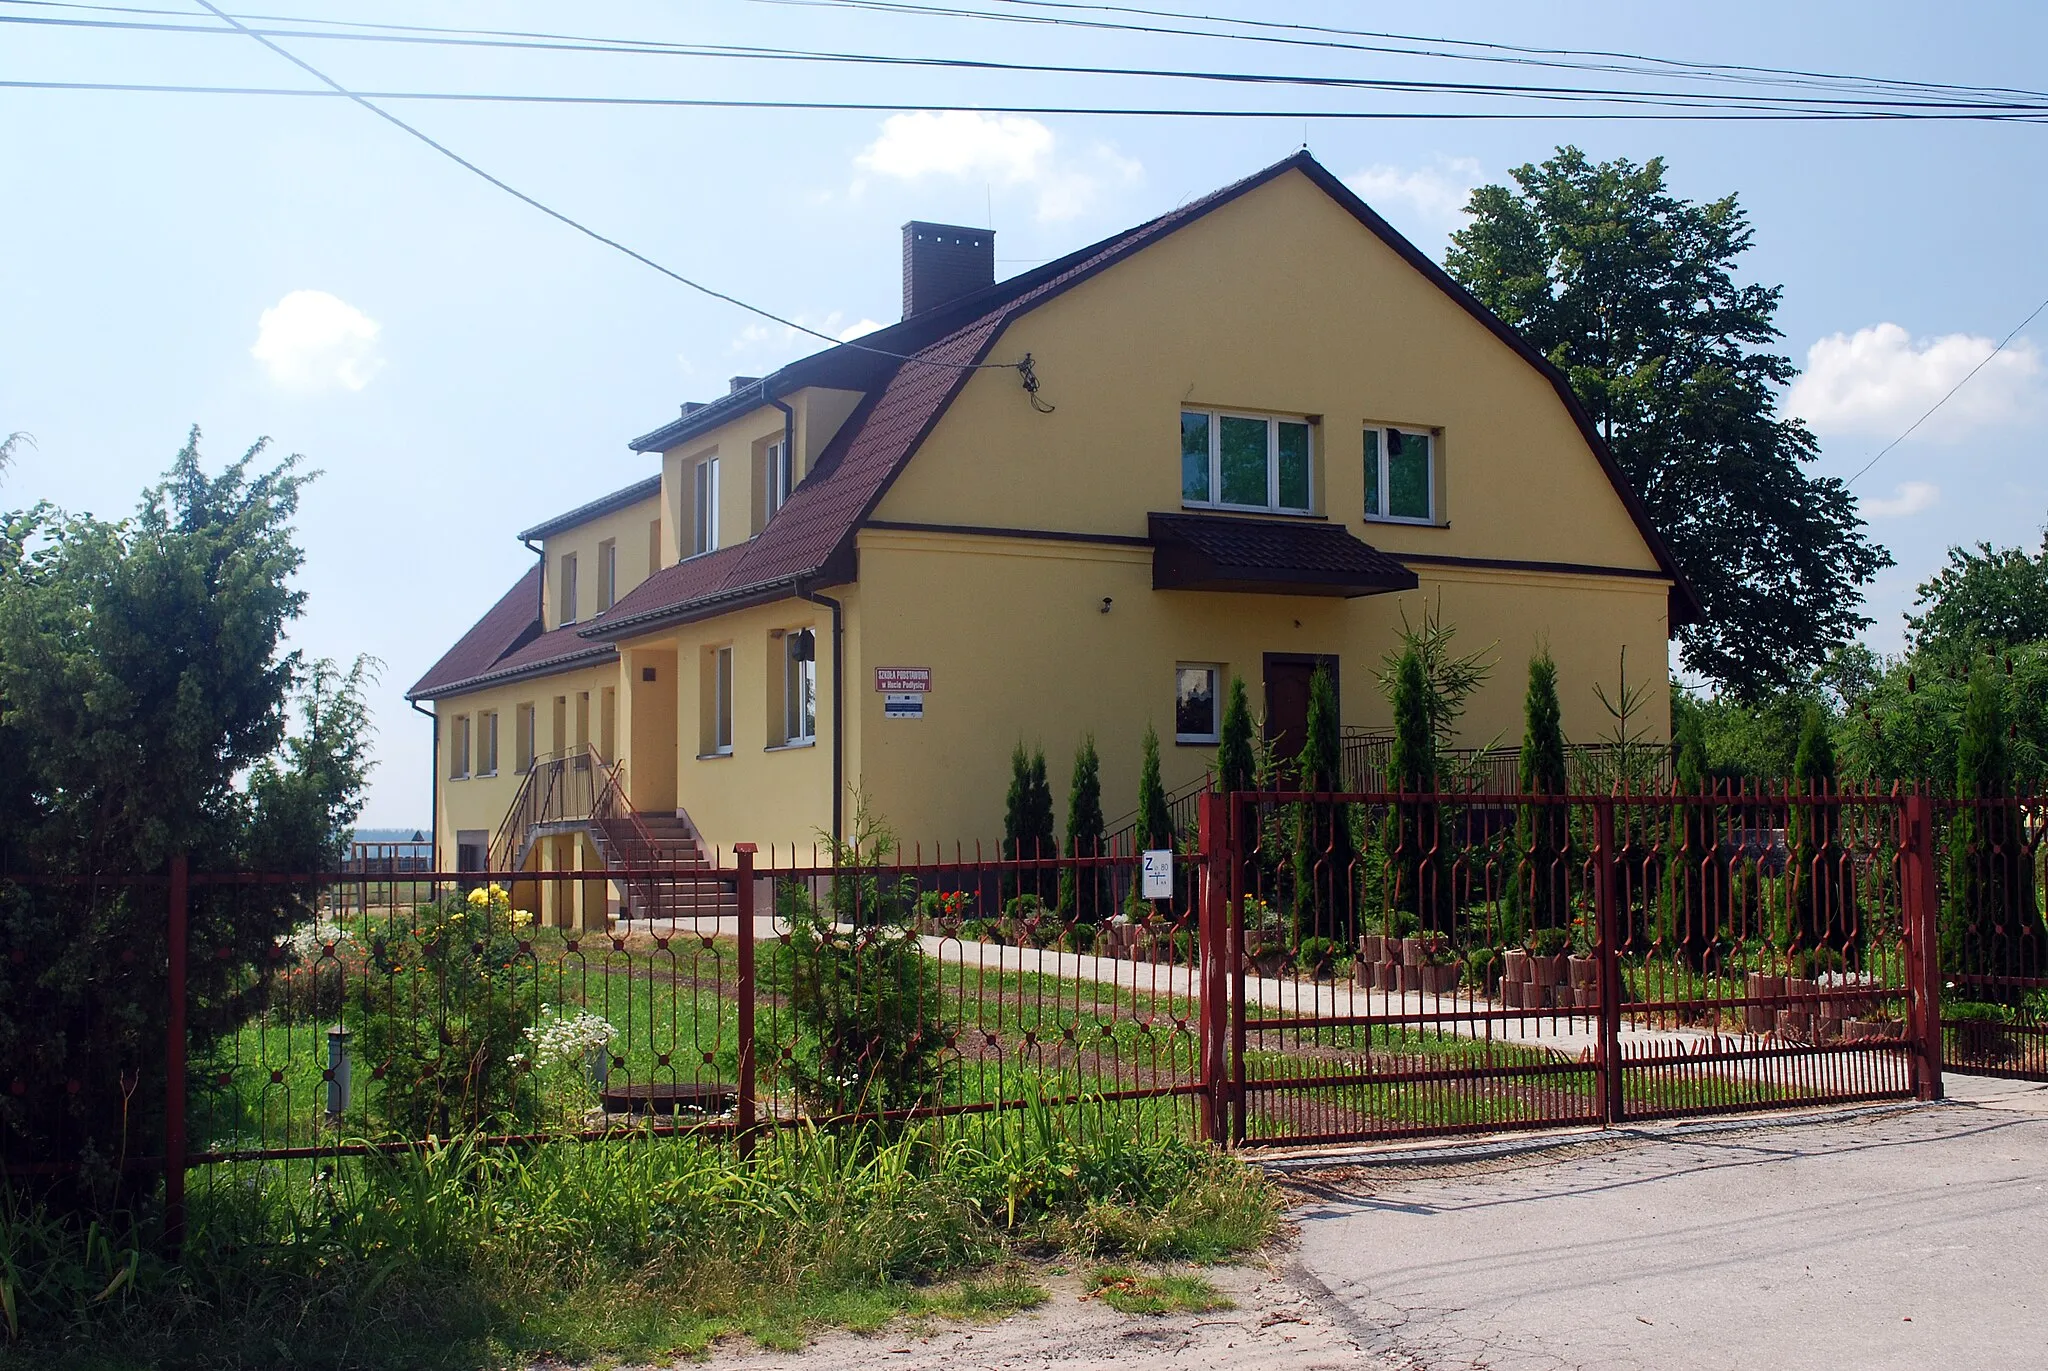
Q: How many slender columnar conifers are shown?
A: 10